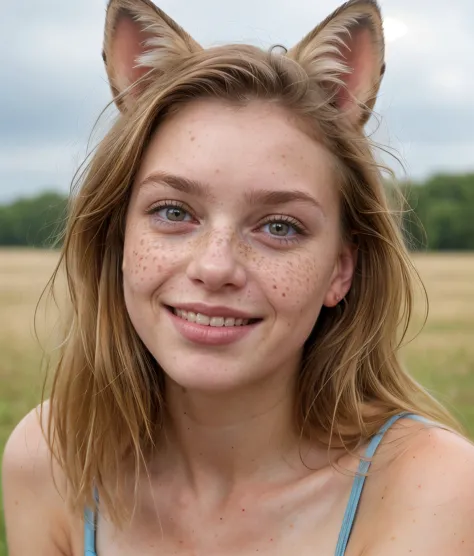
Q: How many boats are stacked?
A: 0